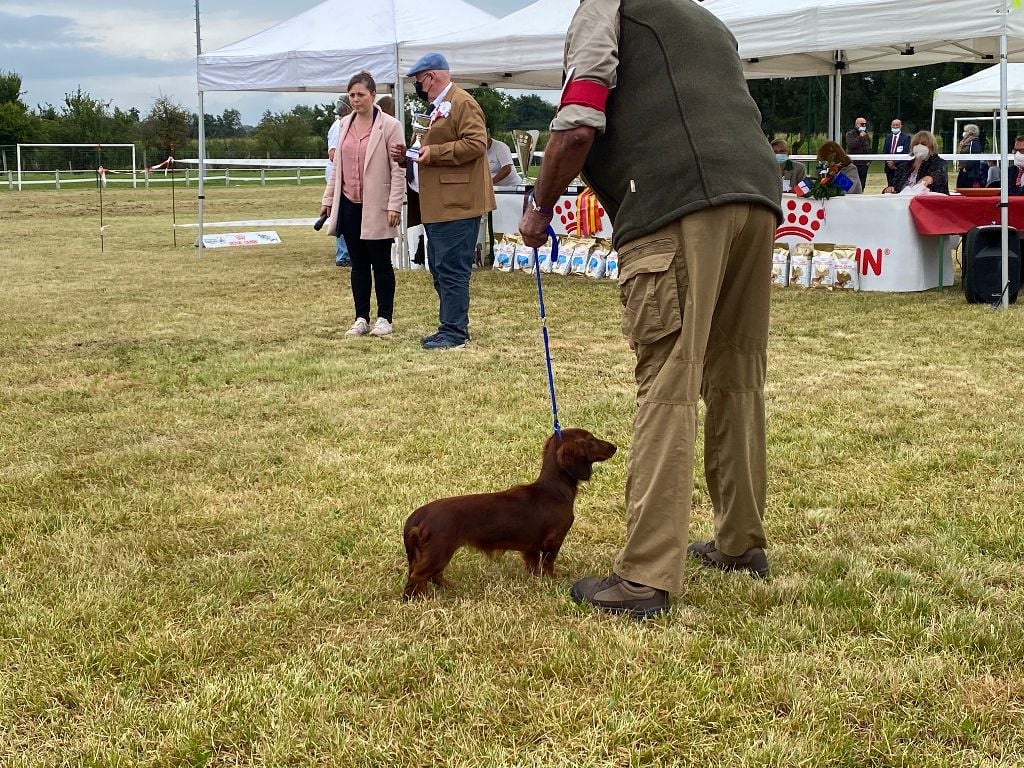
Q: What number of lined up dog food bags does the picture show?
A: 11